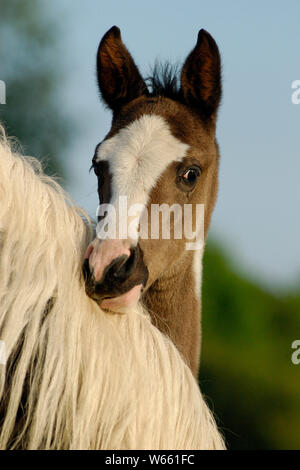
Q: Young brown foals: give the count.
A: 1